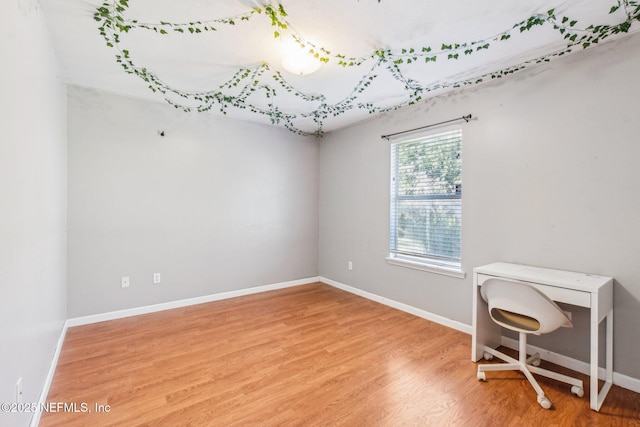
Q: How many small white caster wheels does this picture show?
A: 5